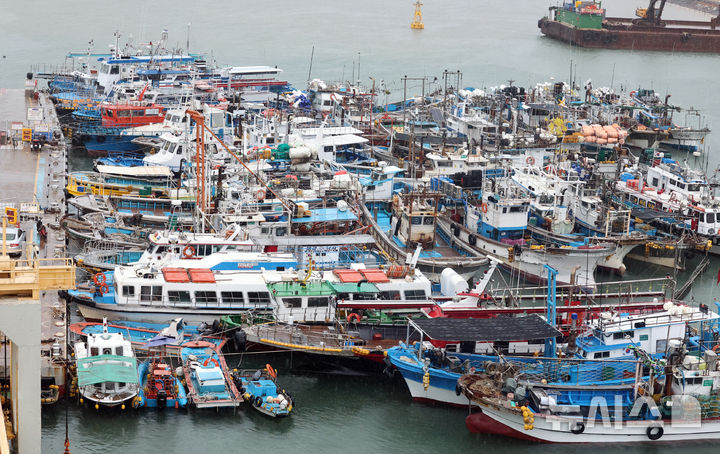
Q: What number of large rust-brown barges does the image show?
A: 1